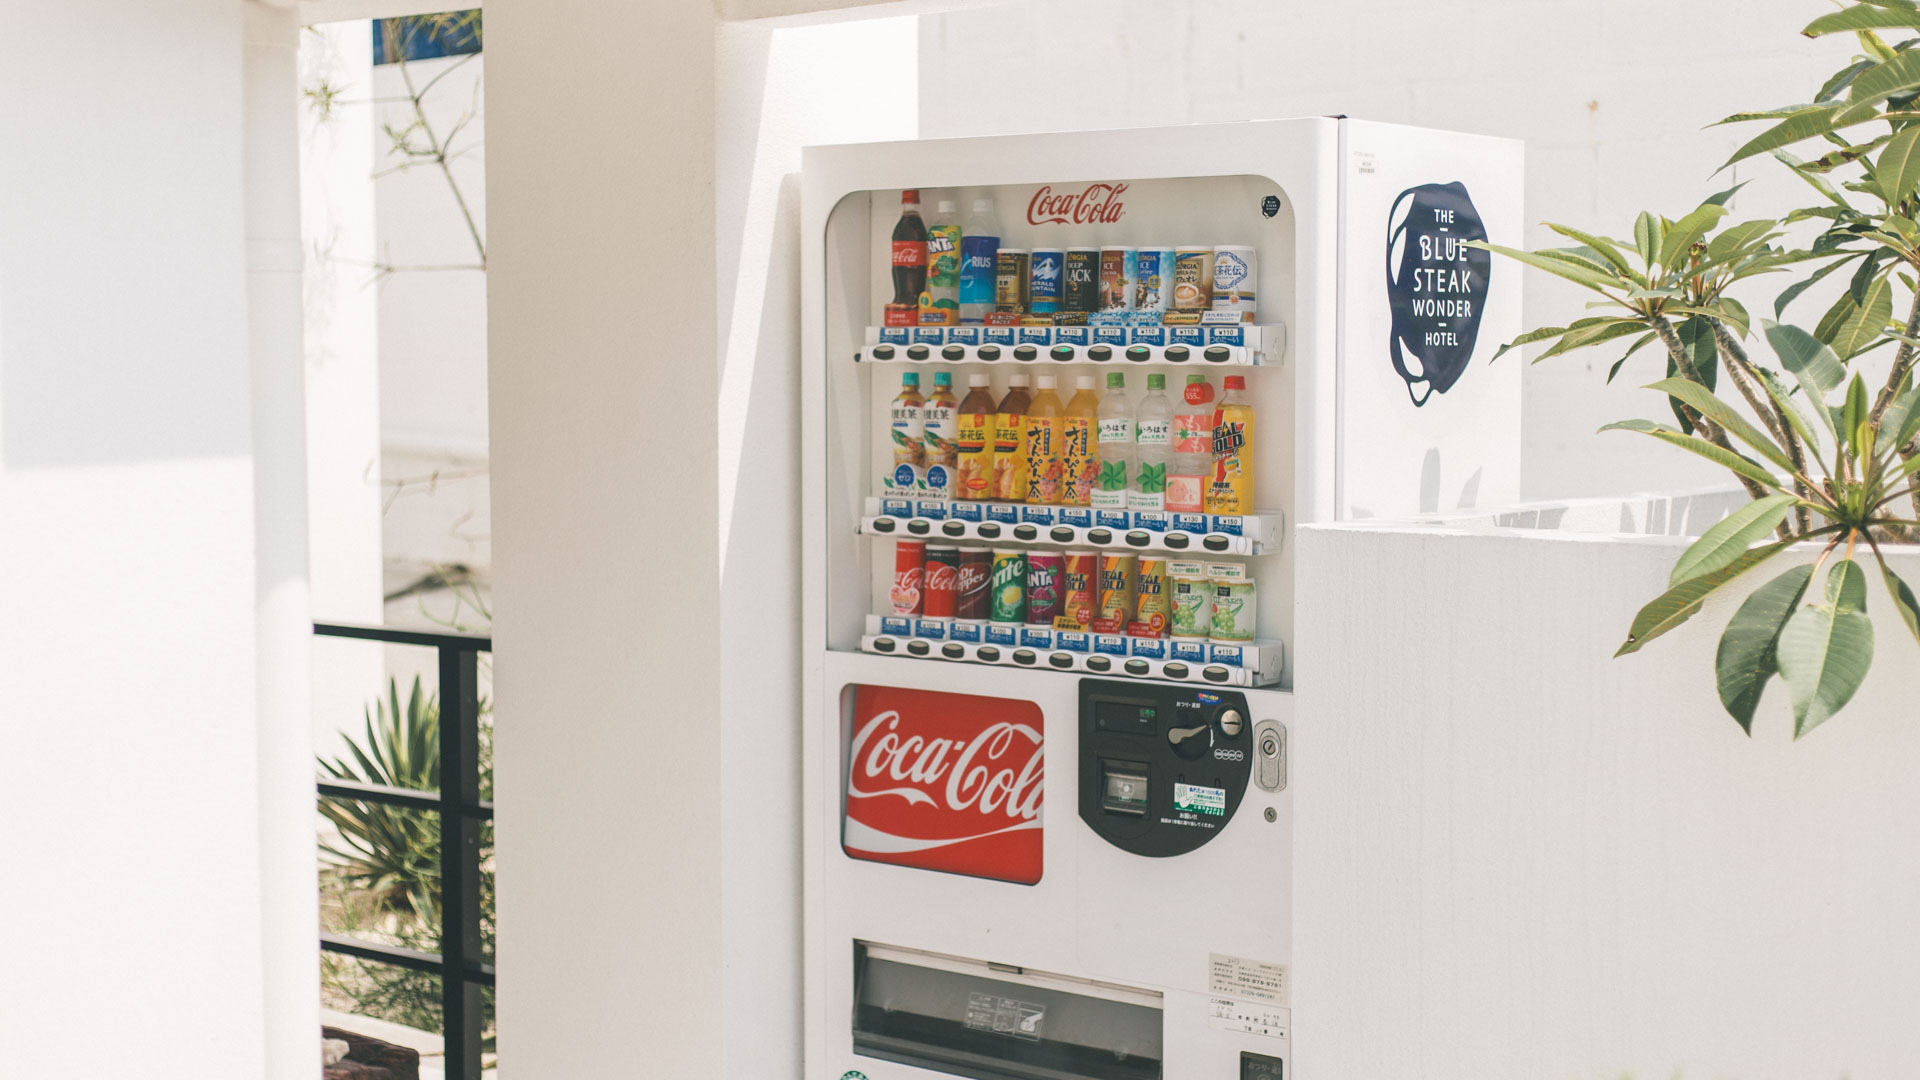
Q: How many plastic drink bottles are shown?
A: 13